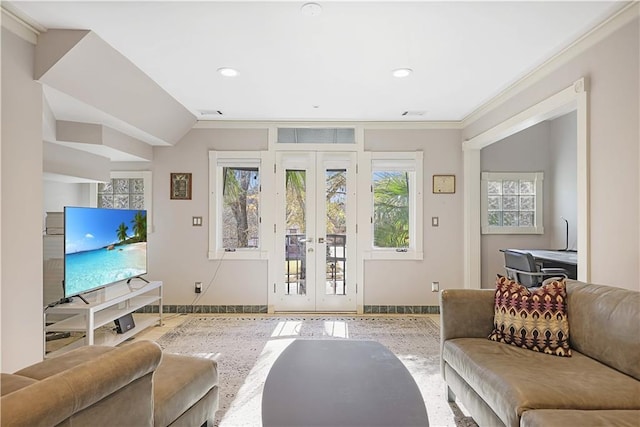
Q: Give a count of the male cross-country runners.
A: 0